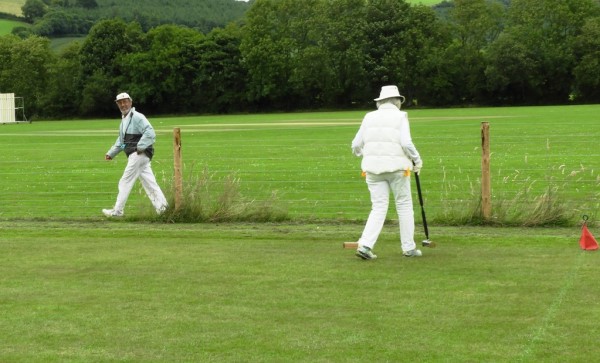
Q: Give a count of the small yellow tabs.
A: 2